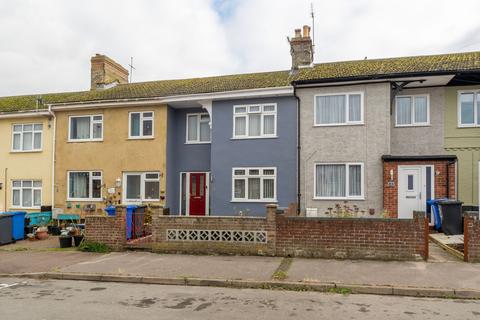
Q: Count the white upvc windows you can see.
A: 13